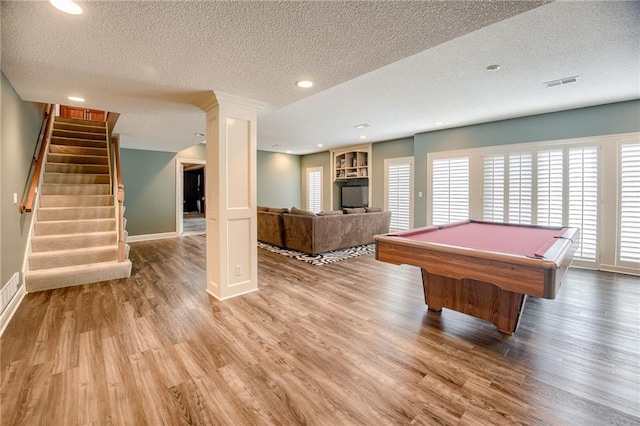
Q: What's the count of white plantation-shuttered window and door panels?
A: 8